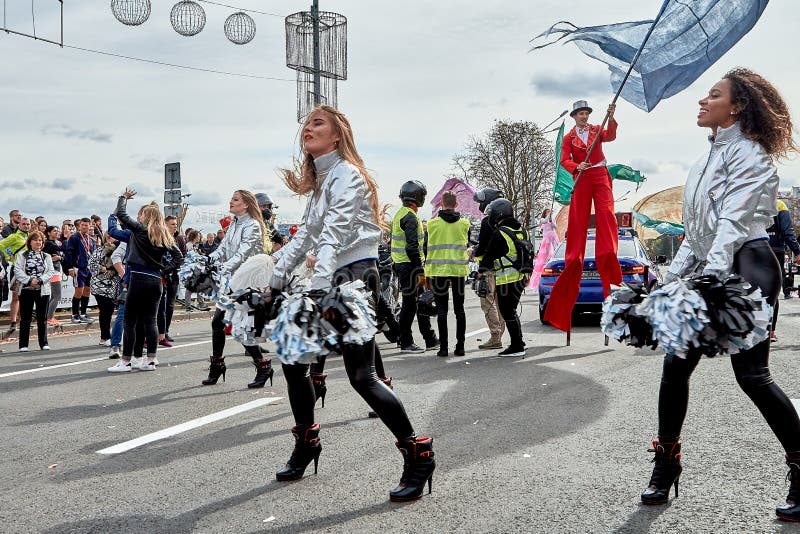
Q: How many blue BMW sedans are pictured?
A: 1